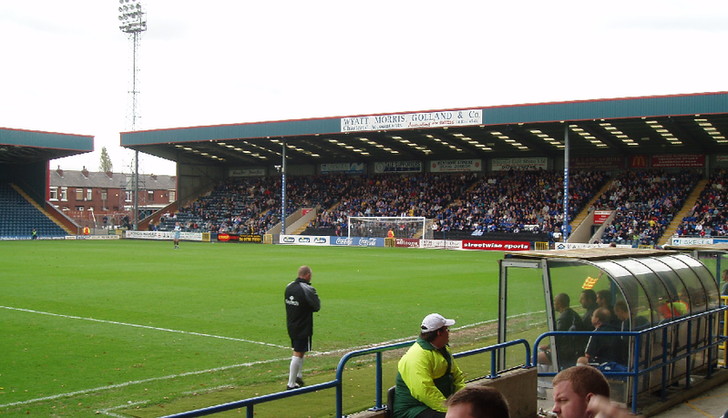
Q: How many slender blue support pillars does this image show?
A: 2